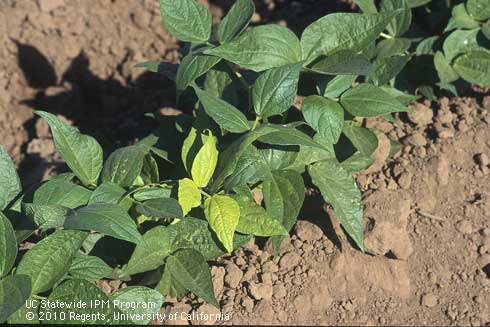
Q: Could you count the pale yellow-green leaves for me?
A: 3